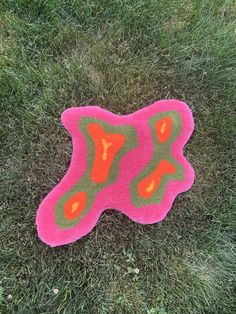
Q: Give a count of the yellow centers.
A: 4